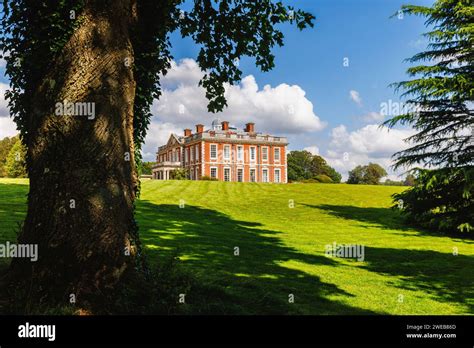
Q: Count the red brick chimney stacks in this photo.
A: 4